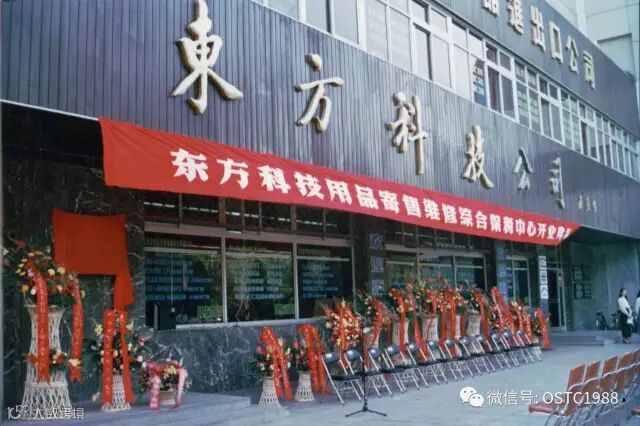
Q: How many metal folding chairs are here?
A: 12